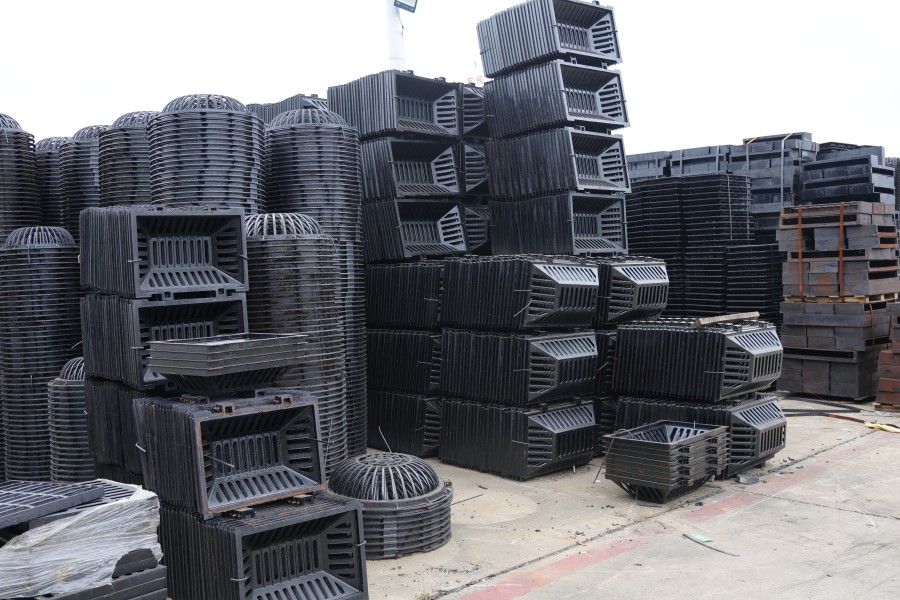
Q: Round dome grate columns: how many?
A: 10